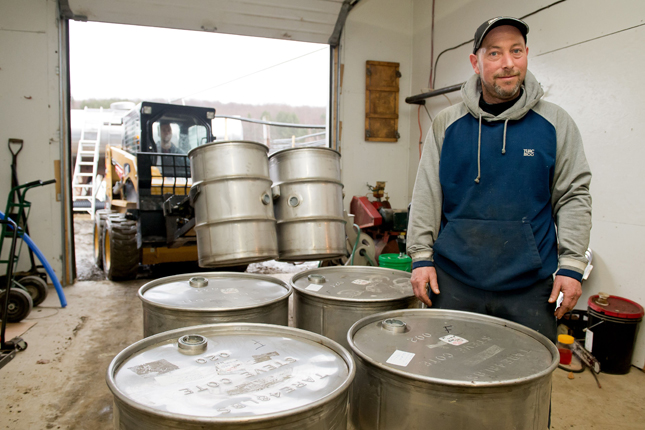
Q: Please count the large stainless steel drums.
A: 6